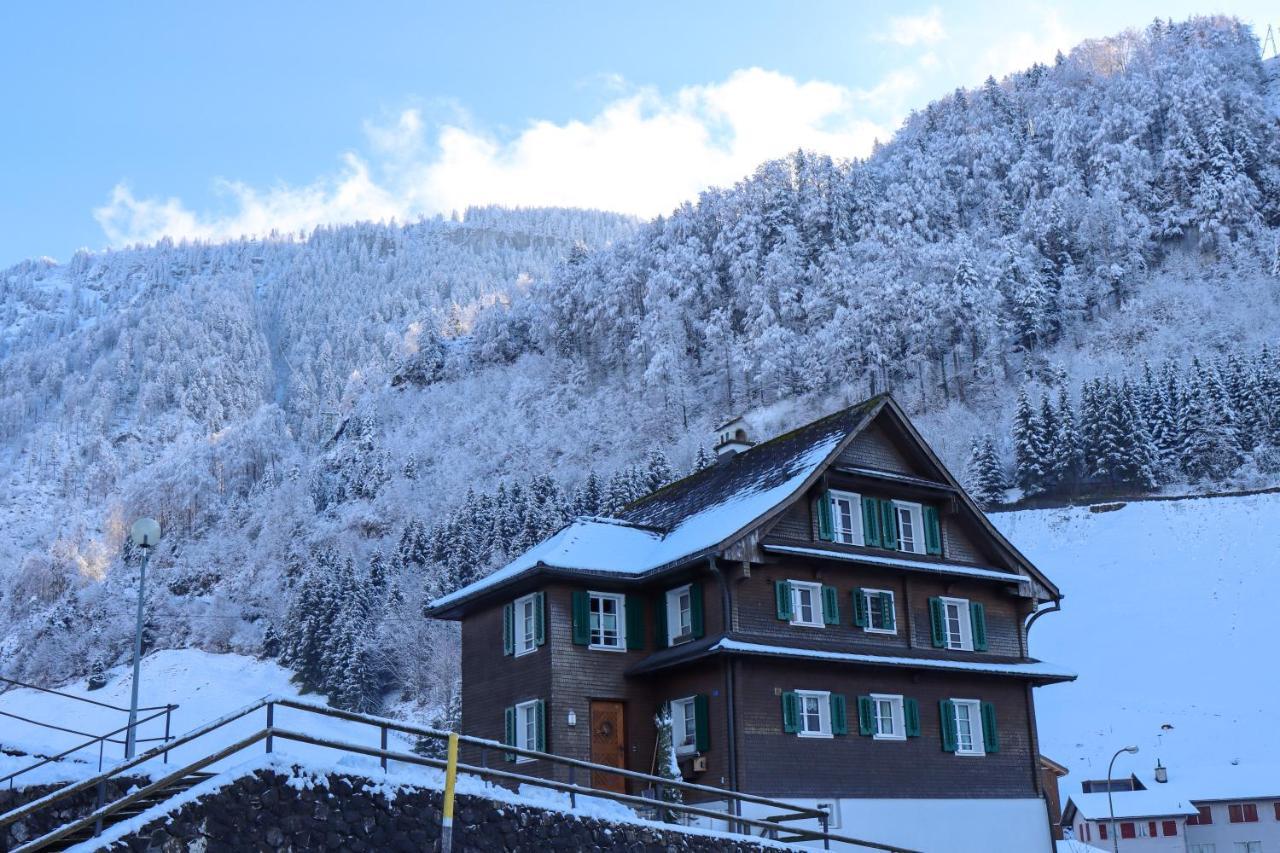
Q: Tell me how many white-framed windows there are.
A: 13